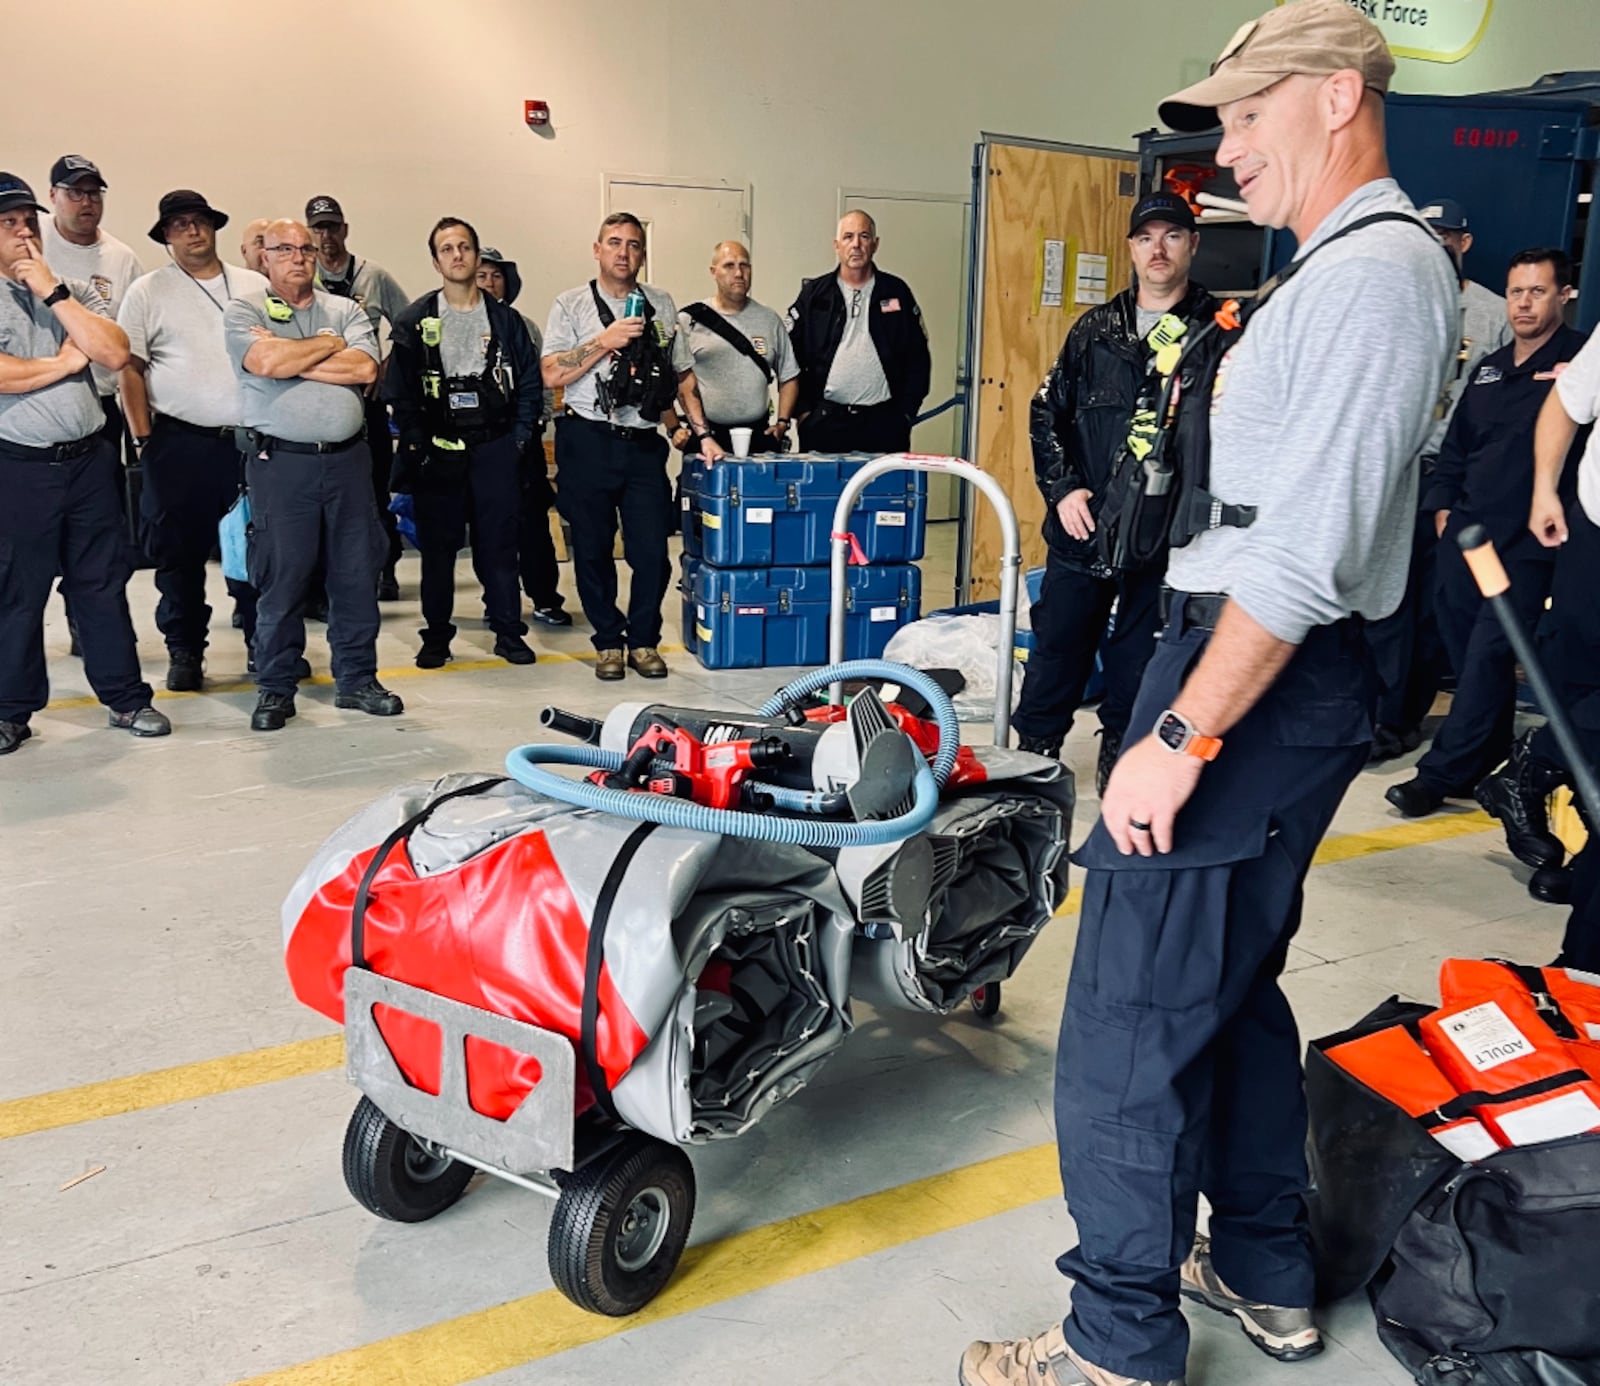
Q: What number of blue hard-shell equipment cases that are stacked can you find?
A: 2